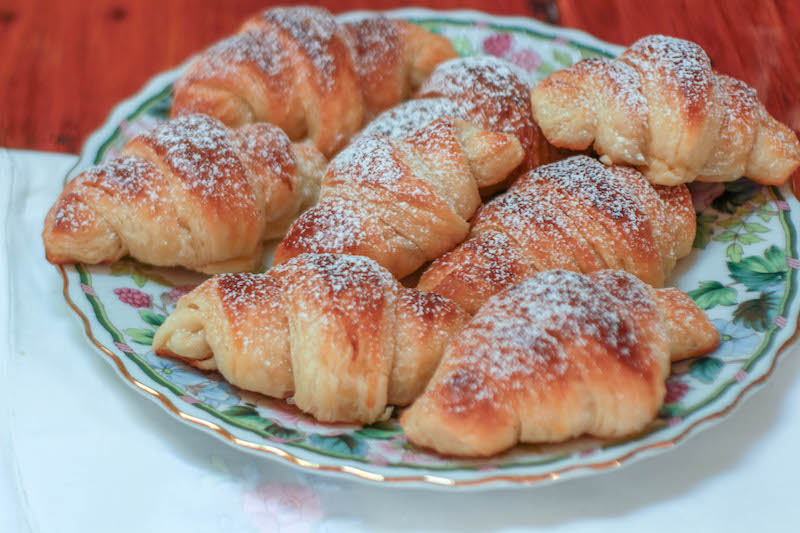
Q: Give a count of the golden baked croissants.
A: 8